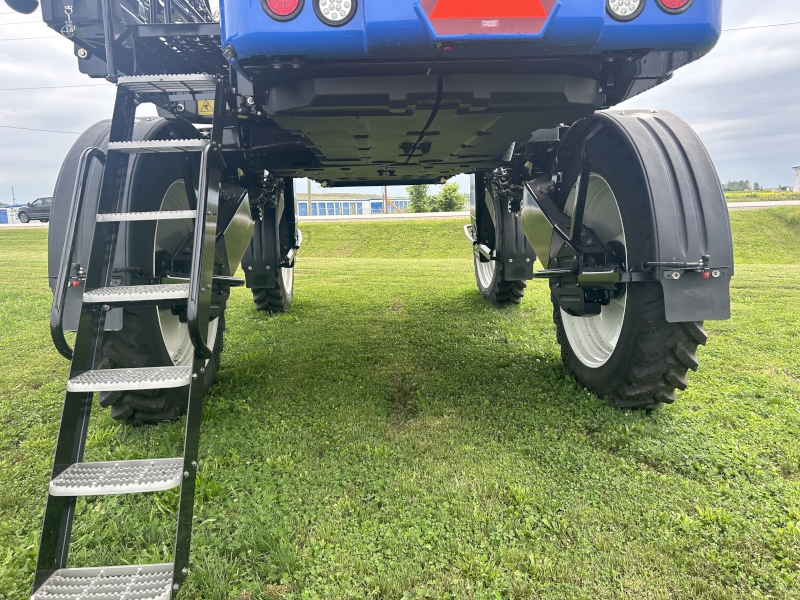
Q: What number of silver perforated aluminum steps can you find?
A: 7